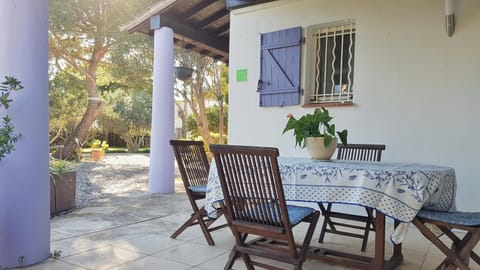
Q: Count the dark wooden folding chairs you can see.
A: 4